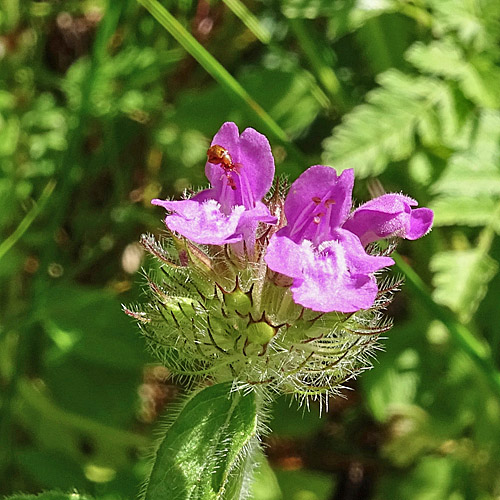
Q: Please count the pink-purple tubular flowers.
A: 3